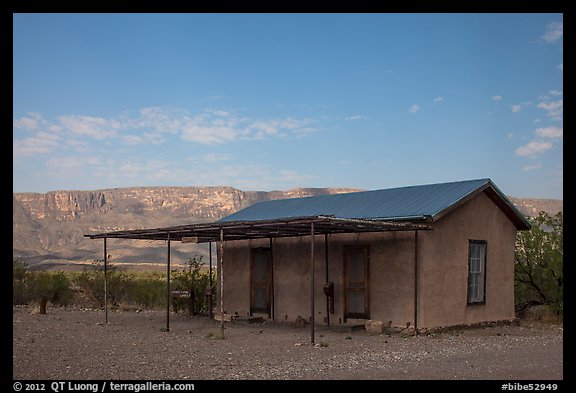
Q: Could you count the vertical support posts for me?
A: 8